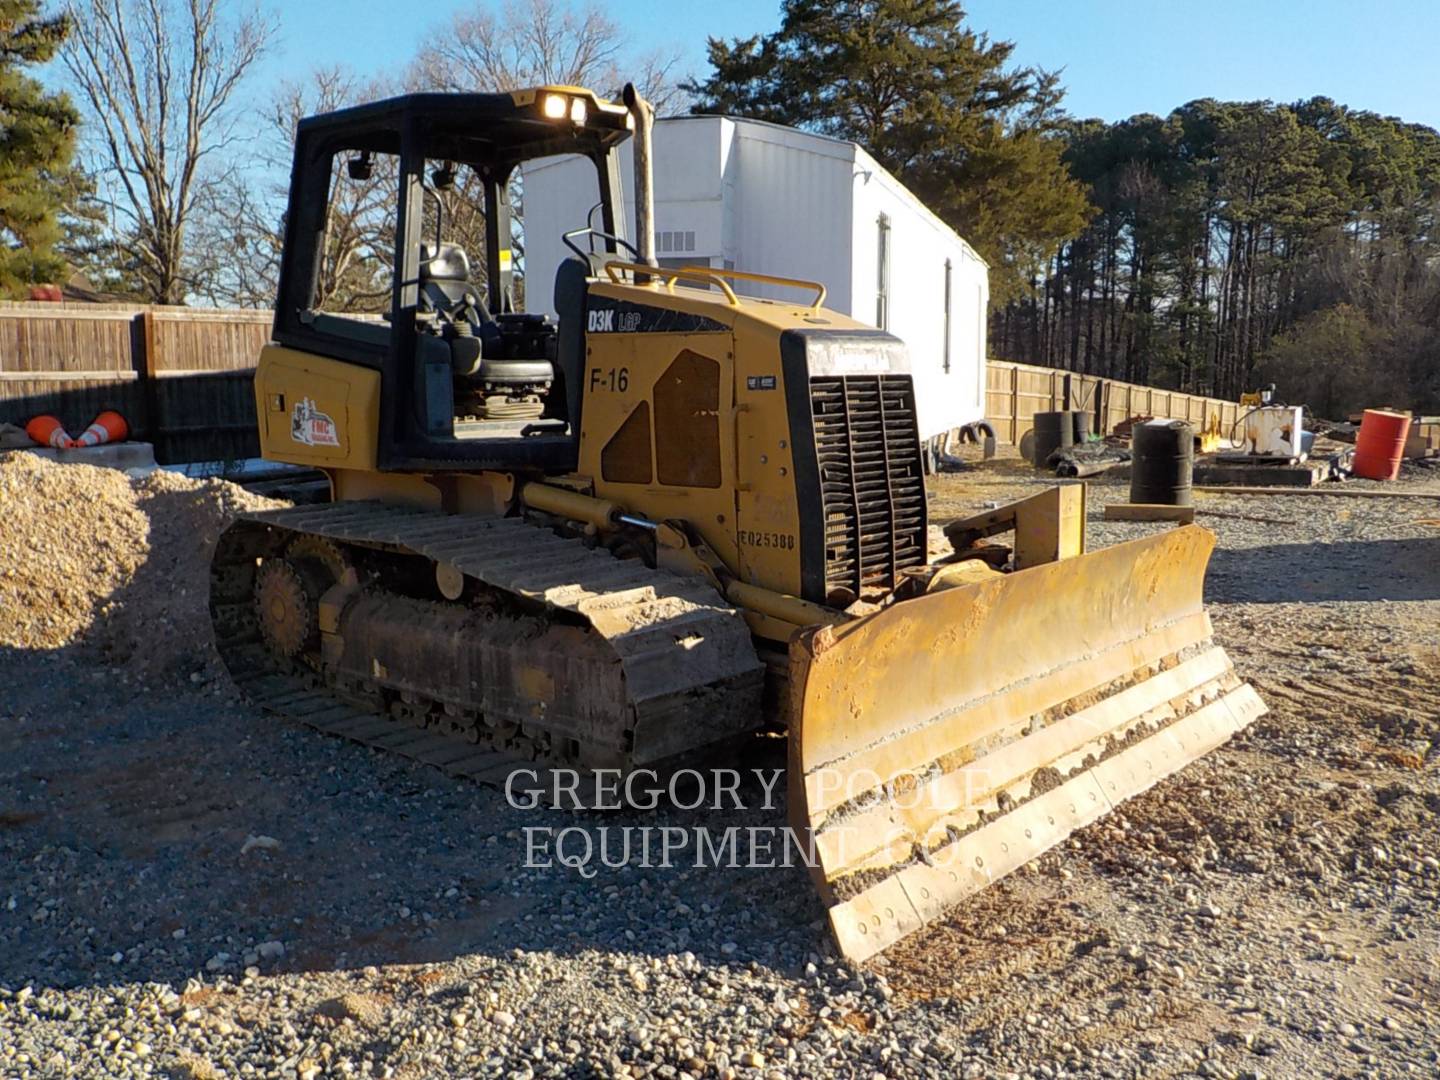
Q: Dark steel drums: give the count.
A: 3